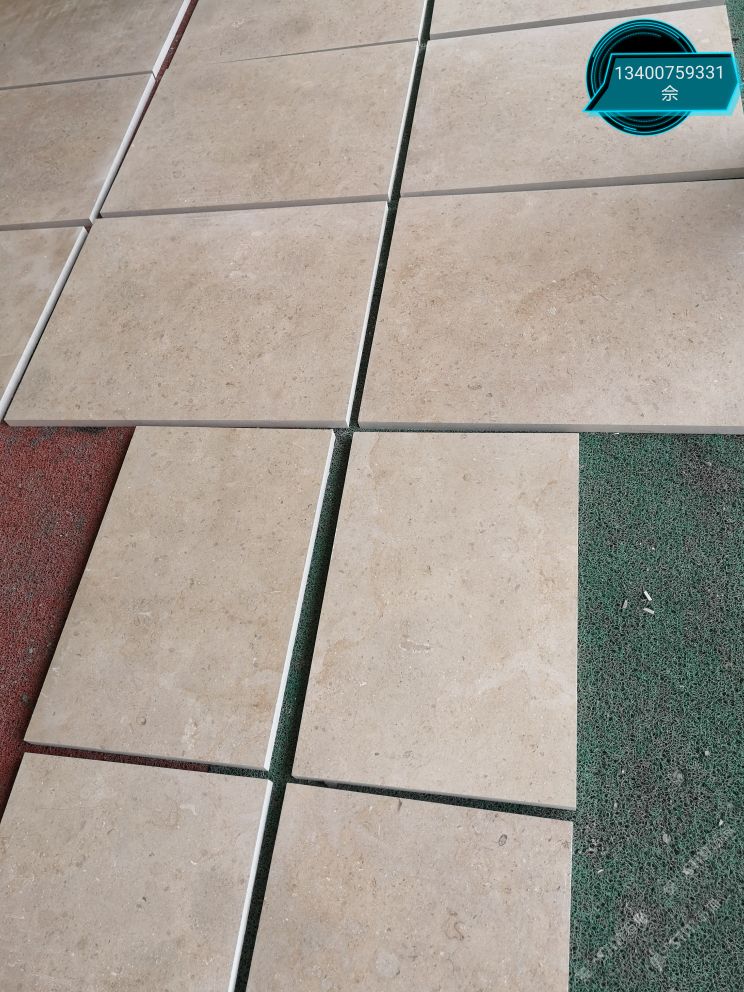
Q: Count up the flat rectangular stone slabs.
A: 13